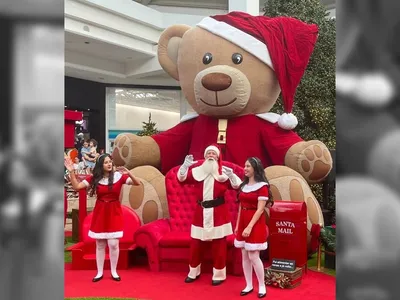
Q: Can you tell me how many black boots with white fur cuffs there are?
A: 2